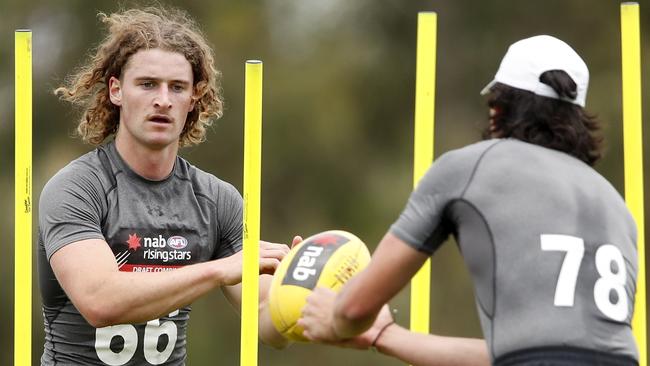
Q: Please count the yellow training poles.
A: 4